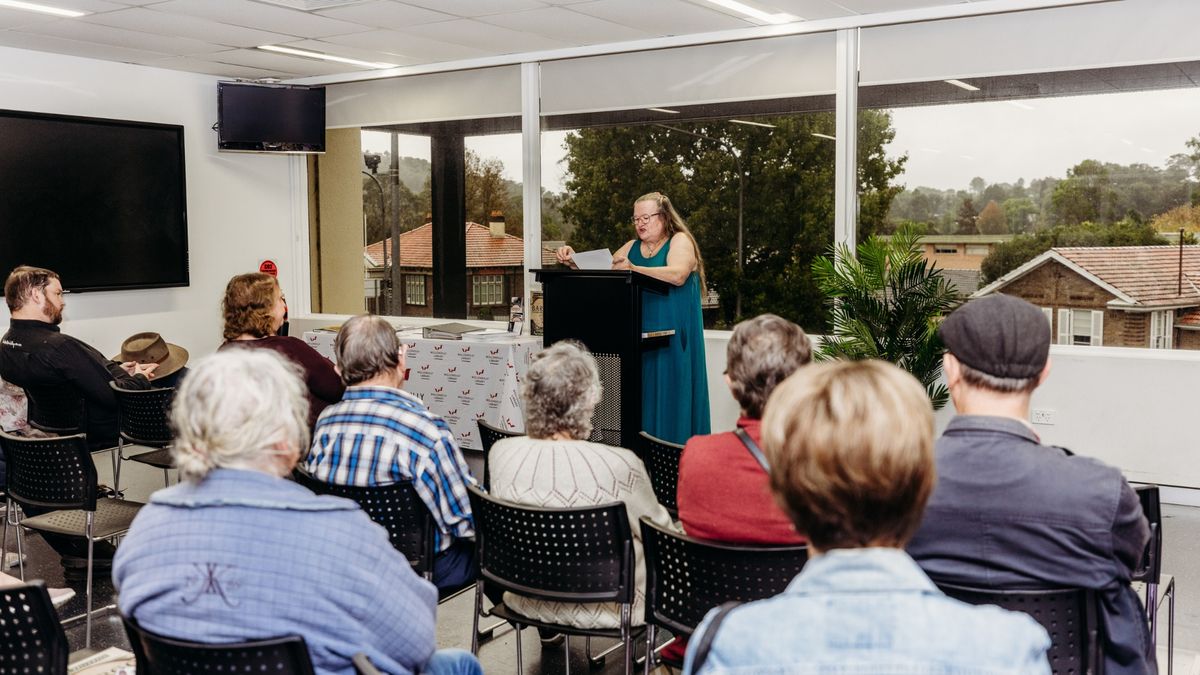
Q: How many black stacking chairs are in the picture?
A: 12